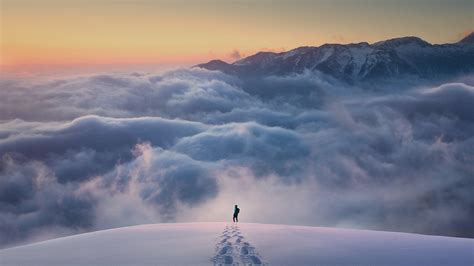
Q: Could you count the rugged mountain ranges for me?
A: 1